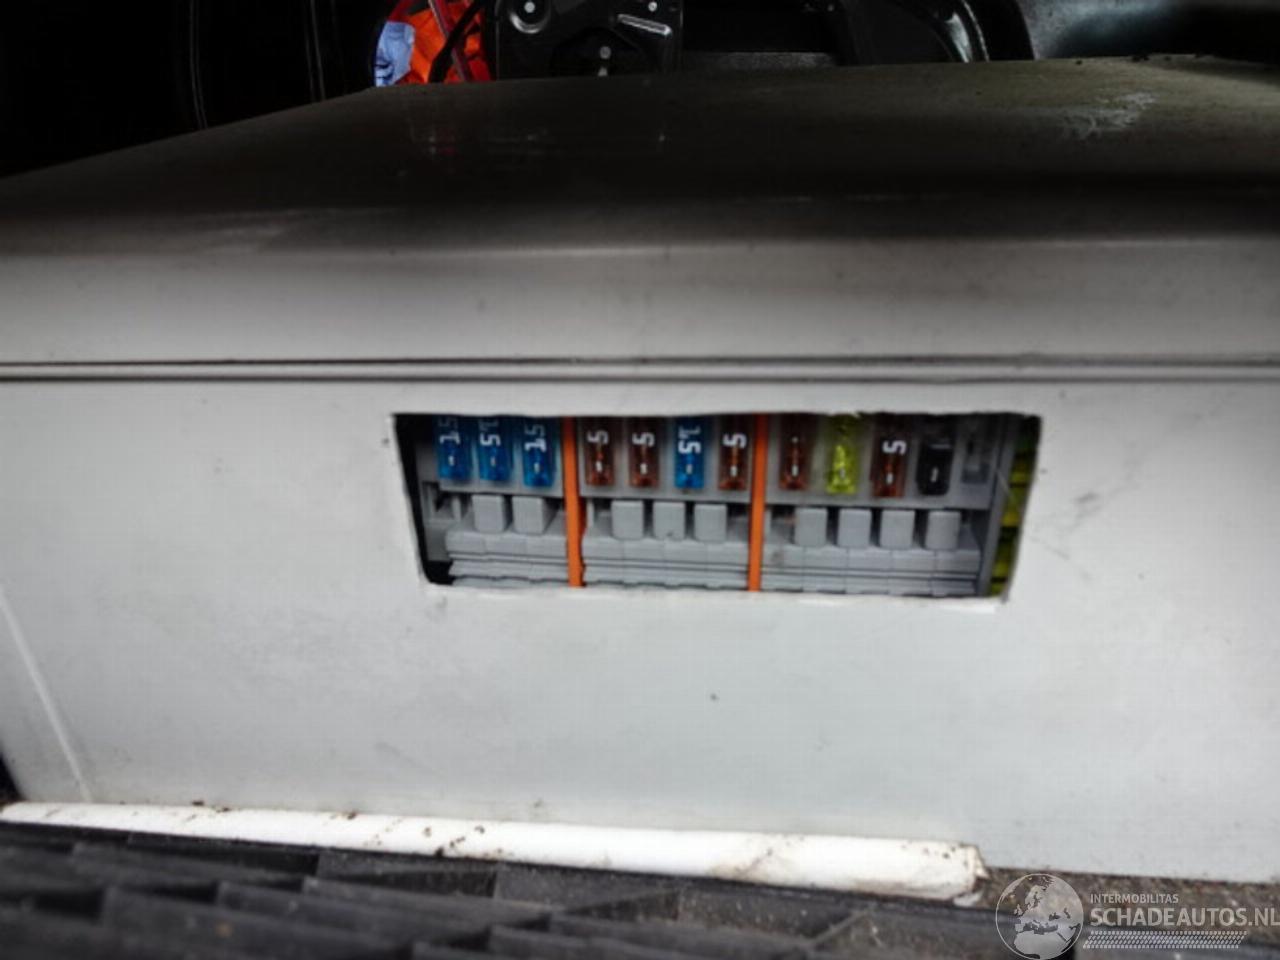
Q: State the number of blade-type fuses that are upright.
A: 11